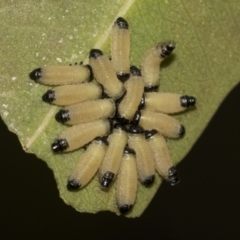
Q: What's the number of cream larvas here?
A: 15